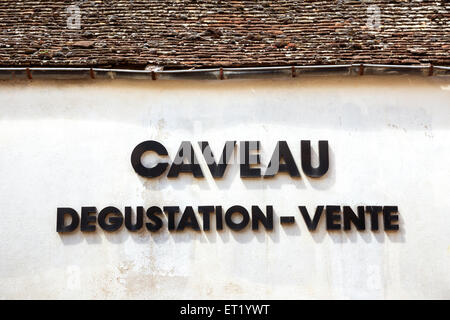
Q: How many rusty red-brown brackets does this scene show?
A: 7